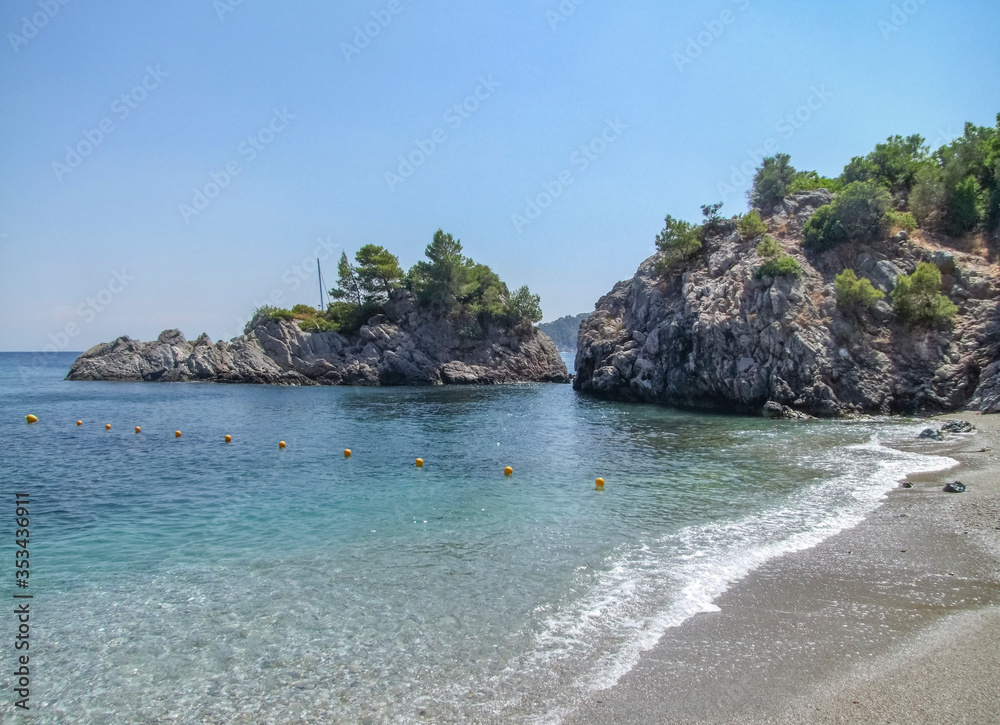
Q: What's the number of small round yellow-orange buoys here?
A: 11